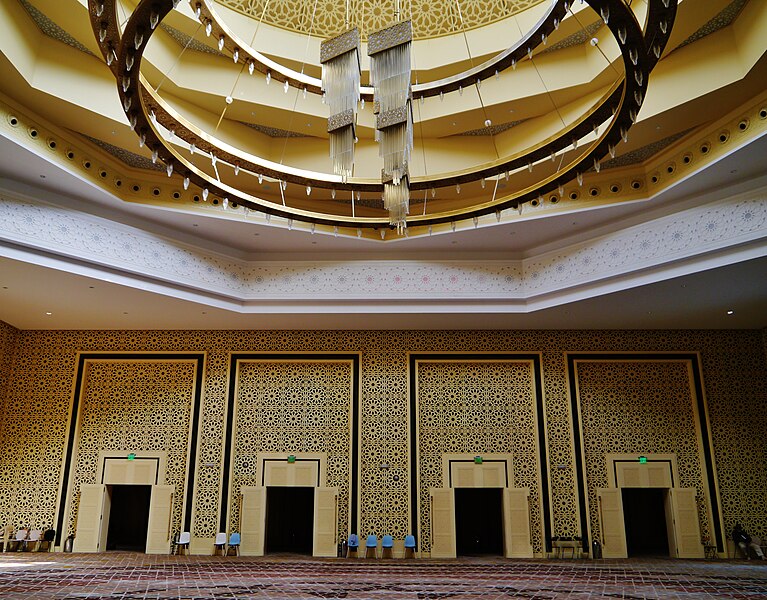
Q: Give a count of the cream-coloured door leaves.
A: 8